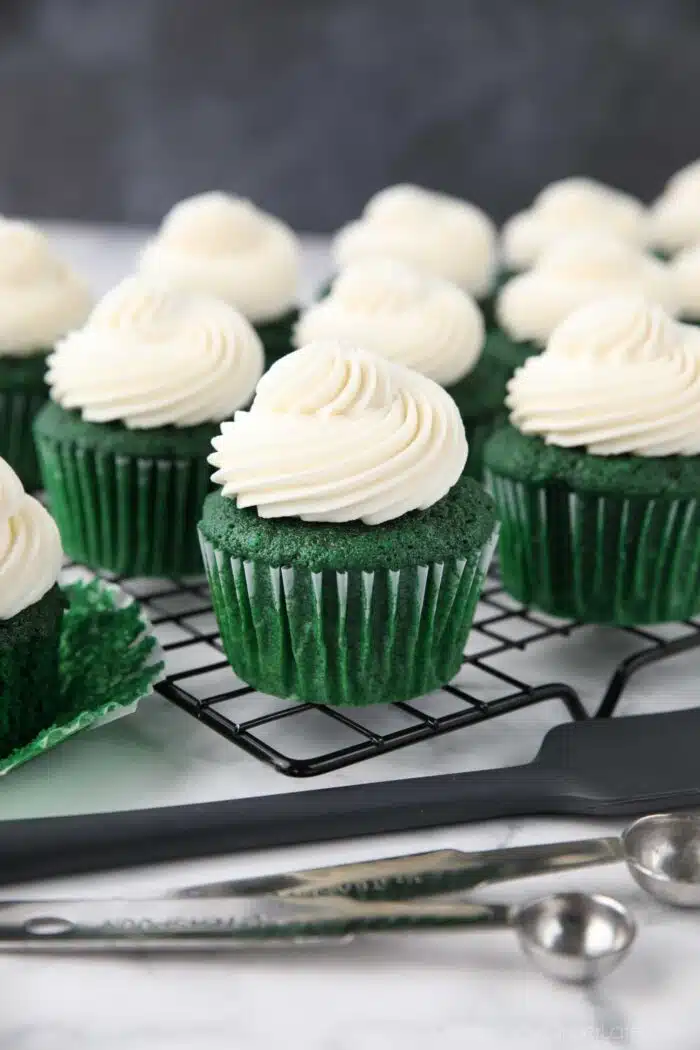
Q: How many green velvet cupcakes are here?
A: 12